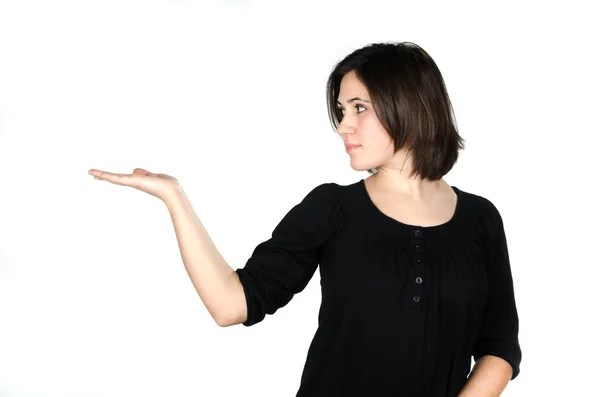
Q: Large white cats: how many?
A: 0